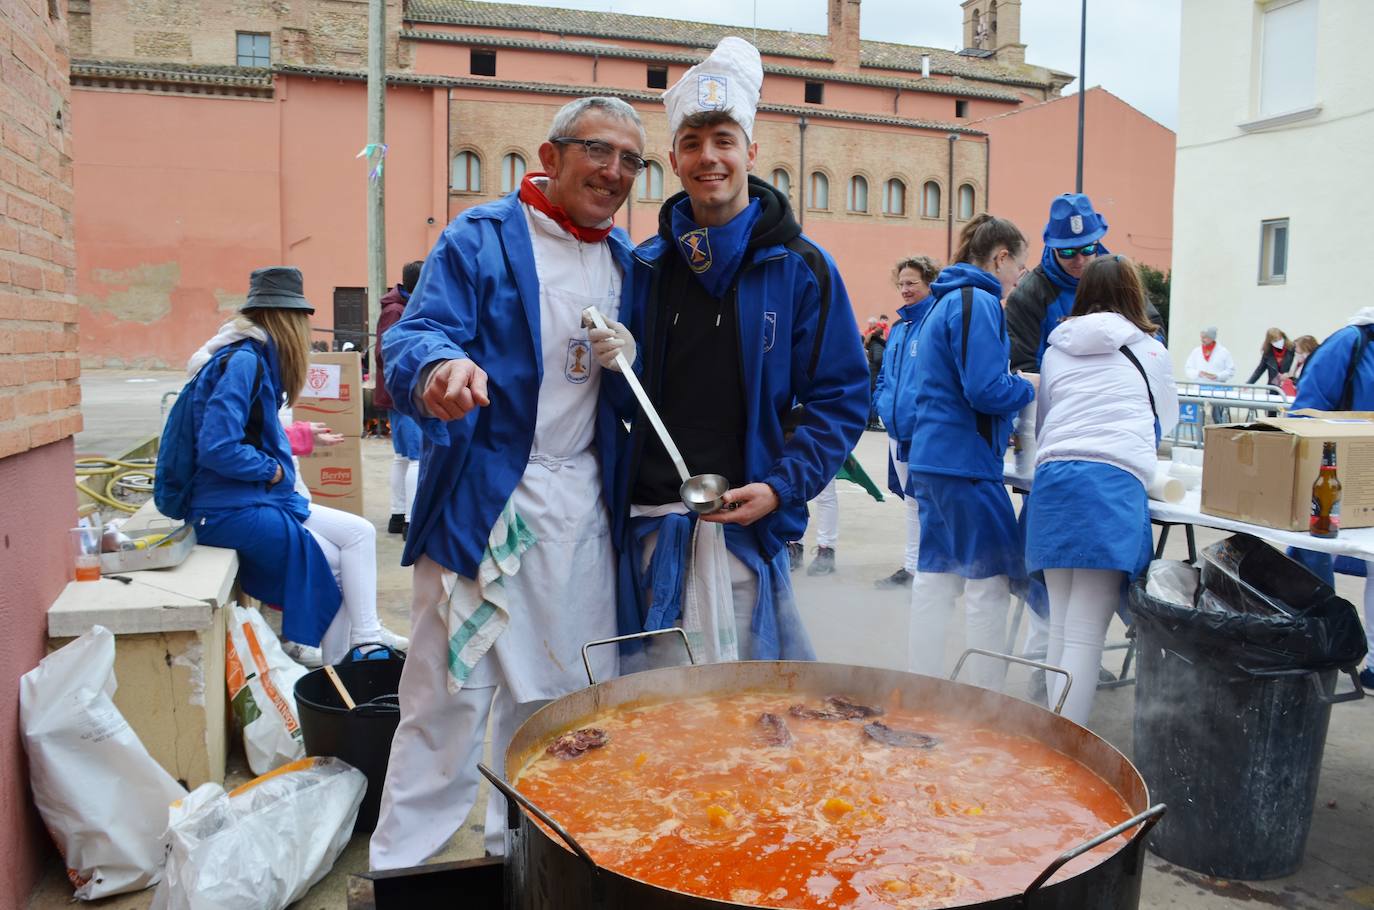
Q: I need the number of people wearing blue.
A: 9